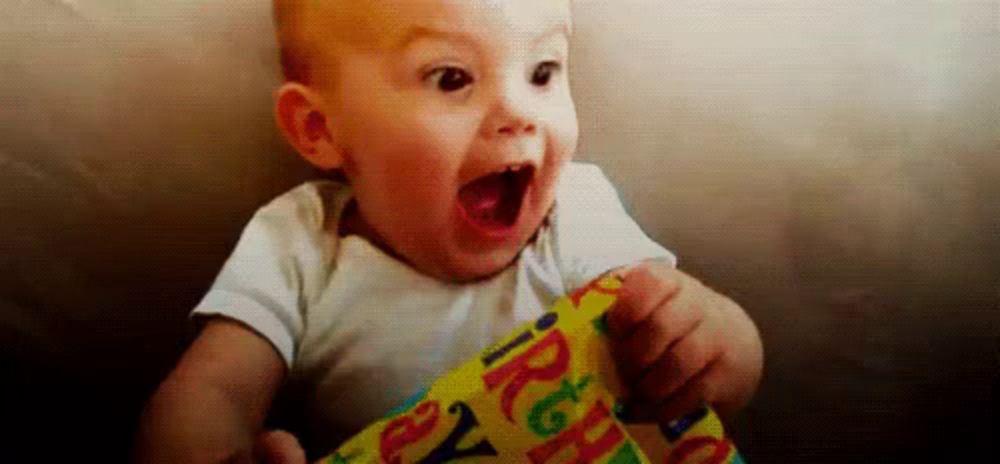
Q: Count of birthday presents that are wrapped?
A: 1